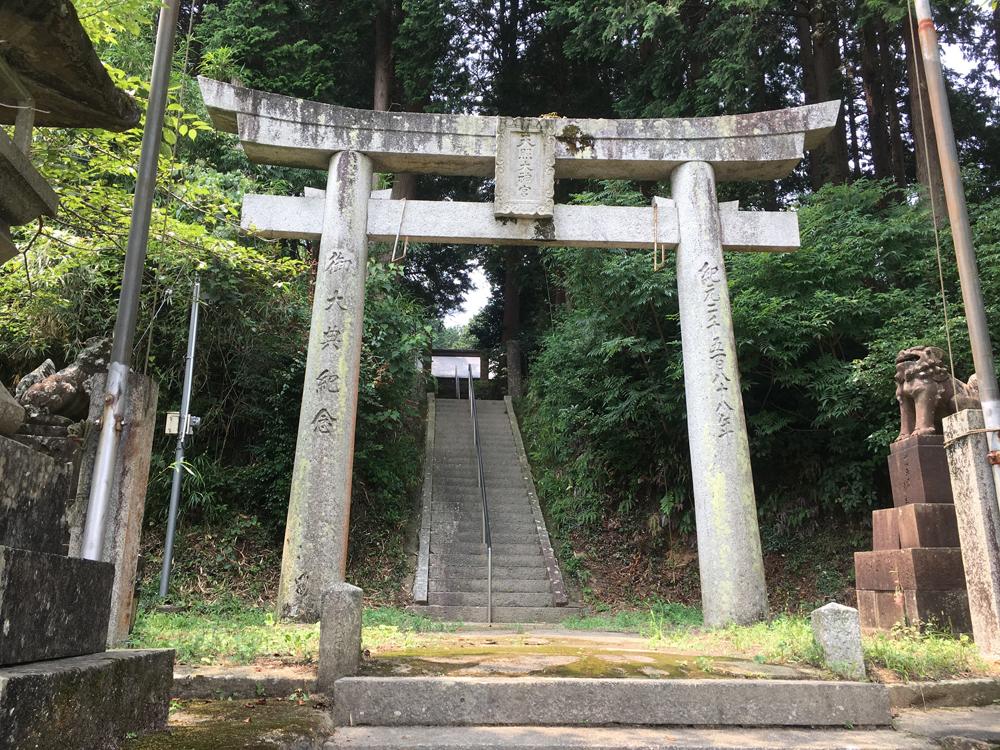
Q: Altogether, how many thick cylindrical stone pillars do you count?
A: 2